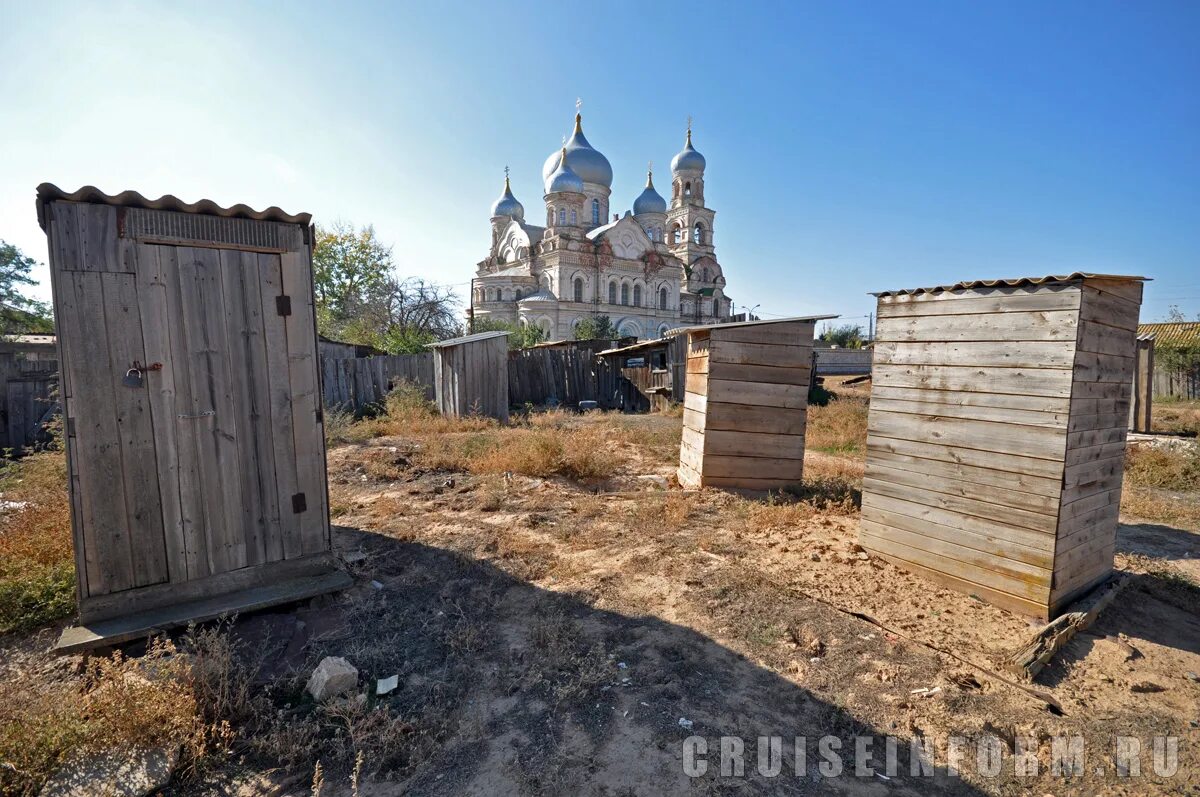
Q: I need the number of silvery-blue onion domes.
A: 5